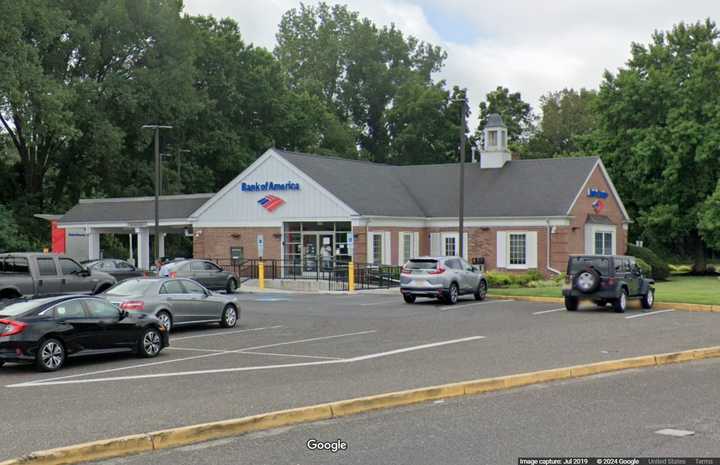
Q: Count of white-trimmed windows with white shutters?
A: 4